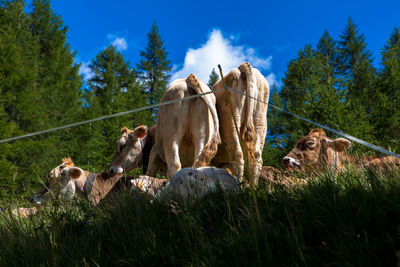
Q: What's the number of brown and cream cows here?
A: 5